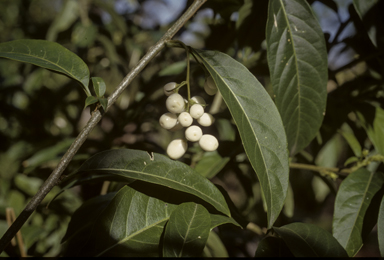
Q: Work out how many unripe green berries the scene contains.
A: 0